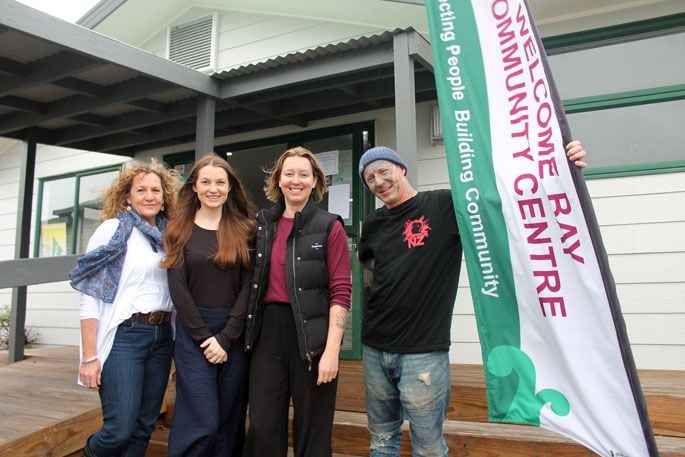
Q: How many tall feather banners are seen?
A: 1